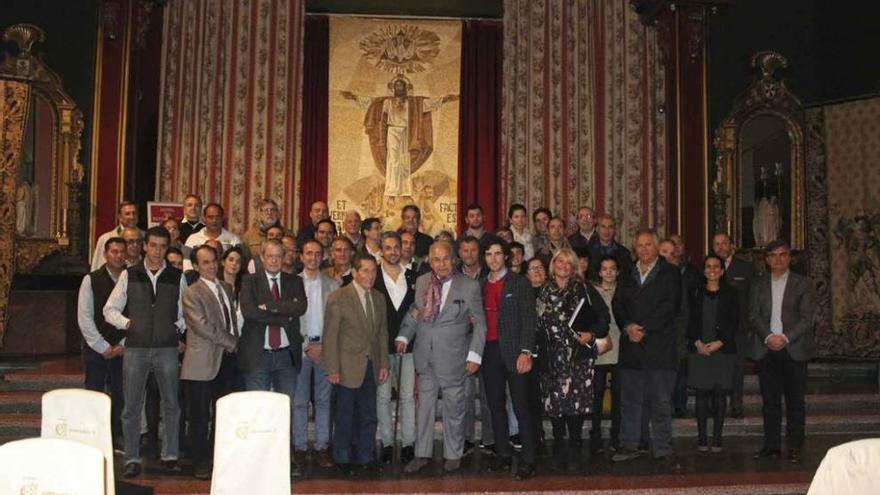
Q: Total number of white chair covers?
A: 4